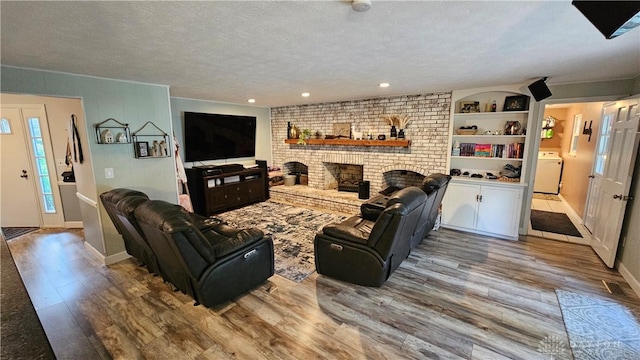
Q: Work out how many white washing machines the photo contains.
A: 1